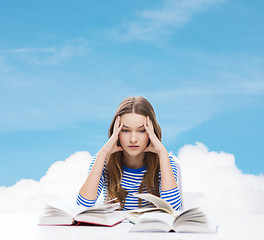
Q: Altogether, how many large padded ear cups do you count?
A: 0